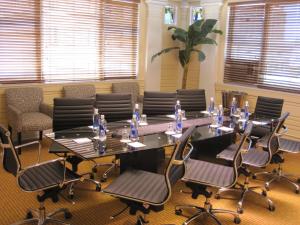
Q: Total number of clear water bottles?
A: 10